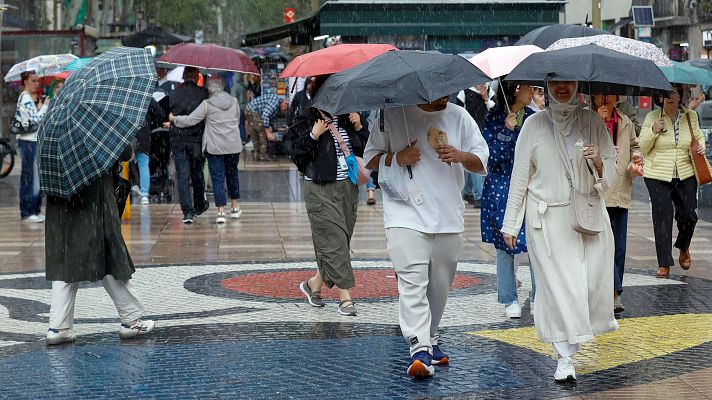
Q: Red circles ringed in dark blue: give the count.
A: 1